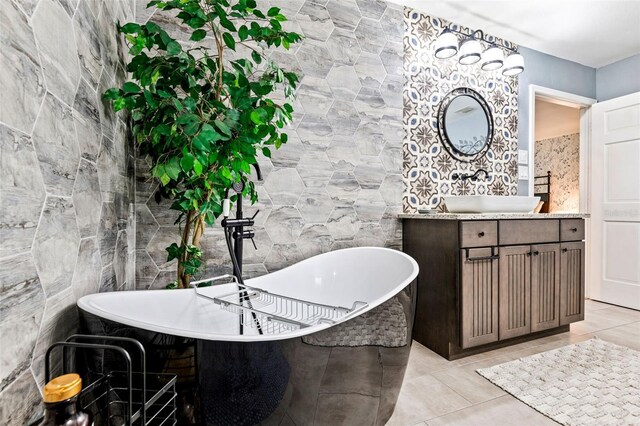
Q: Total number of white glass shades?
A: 4